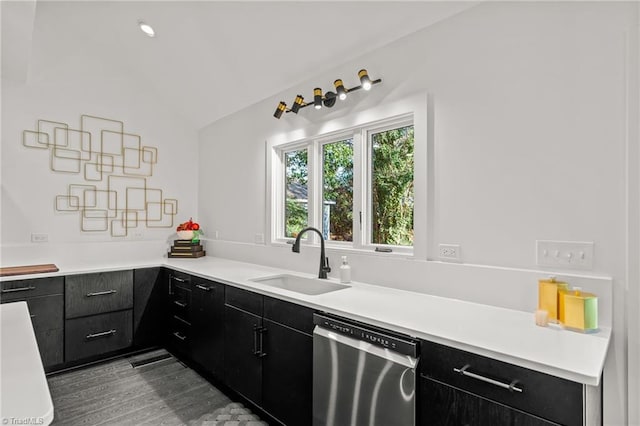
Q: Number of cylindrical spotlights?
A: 5